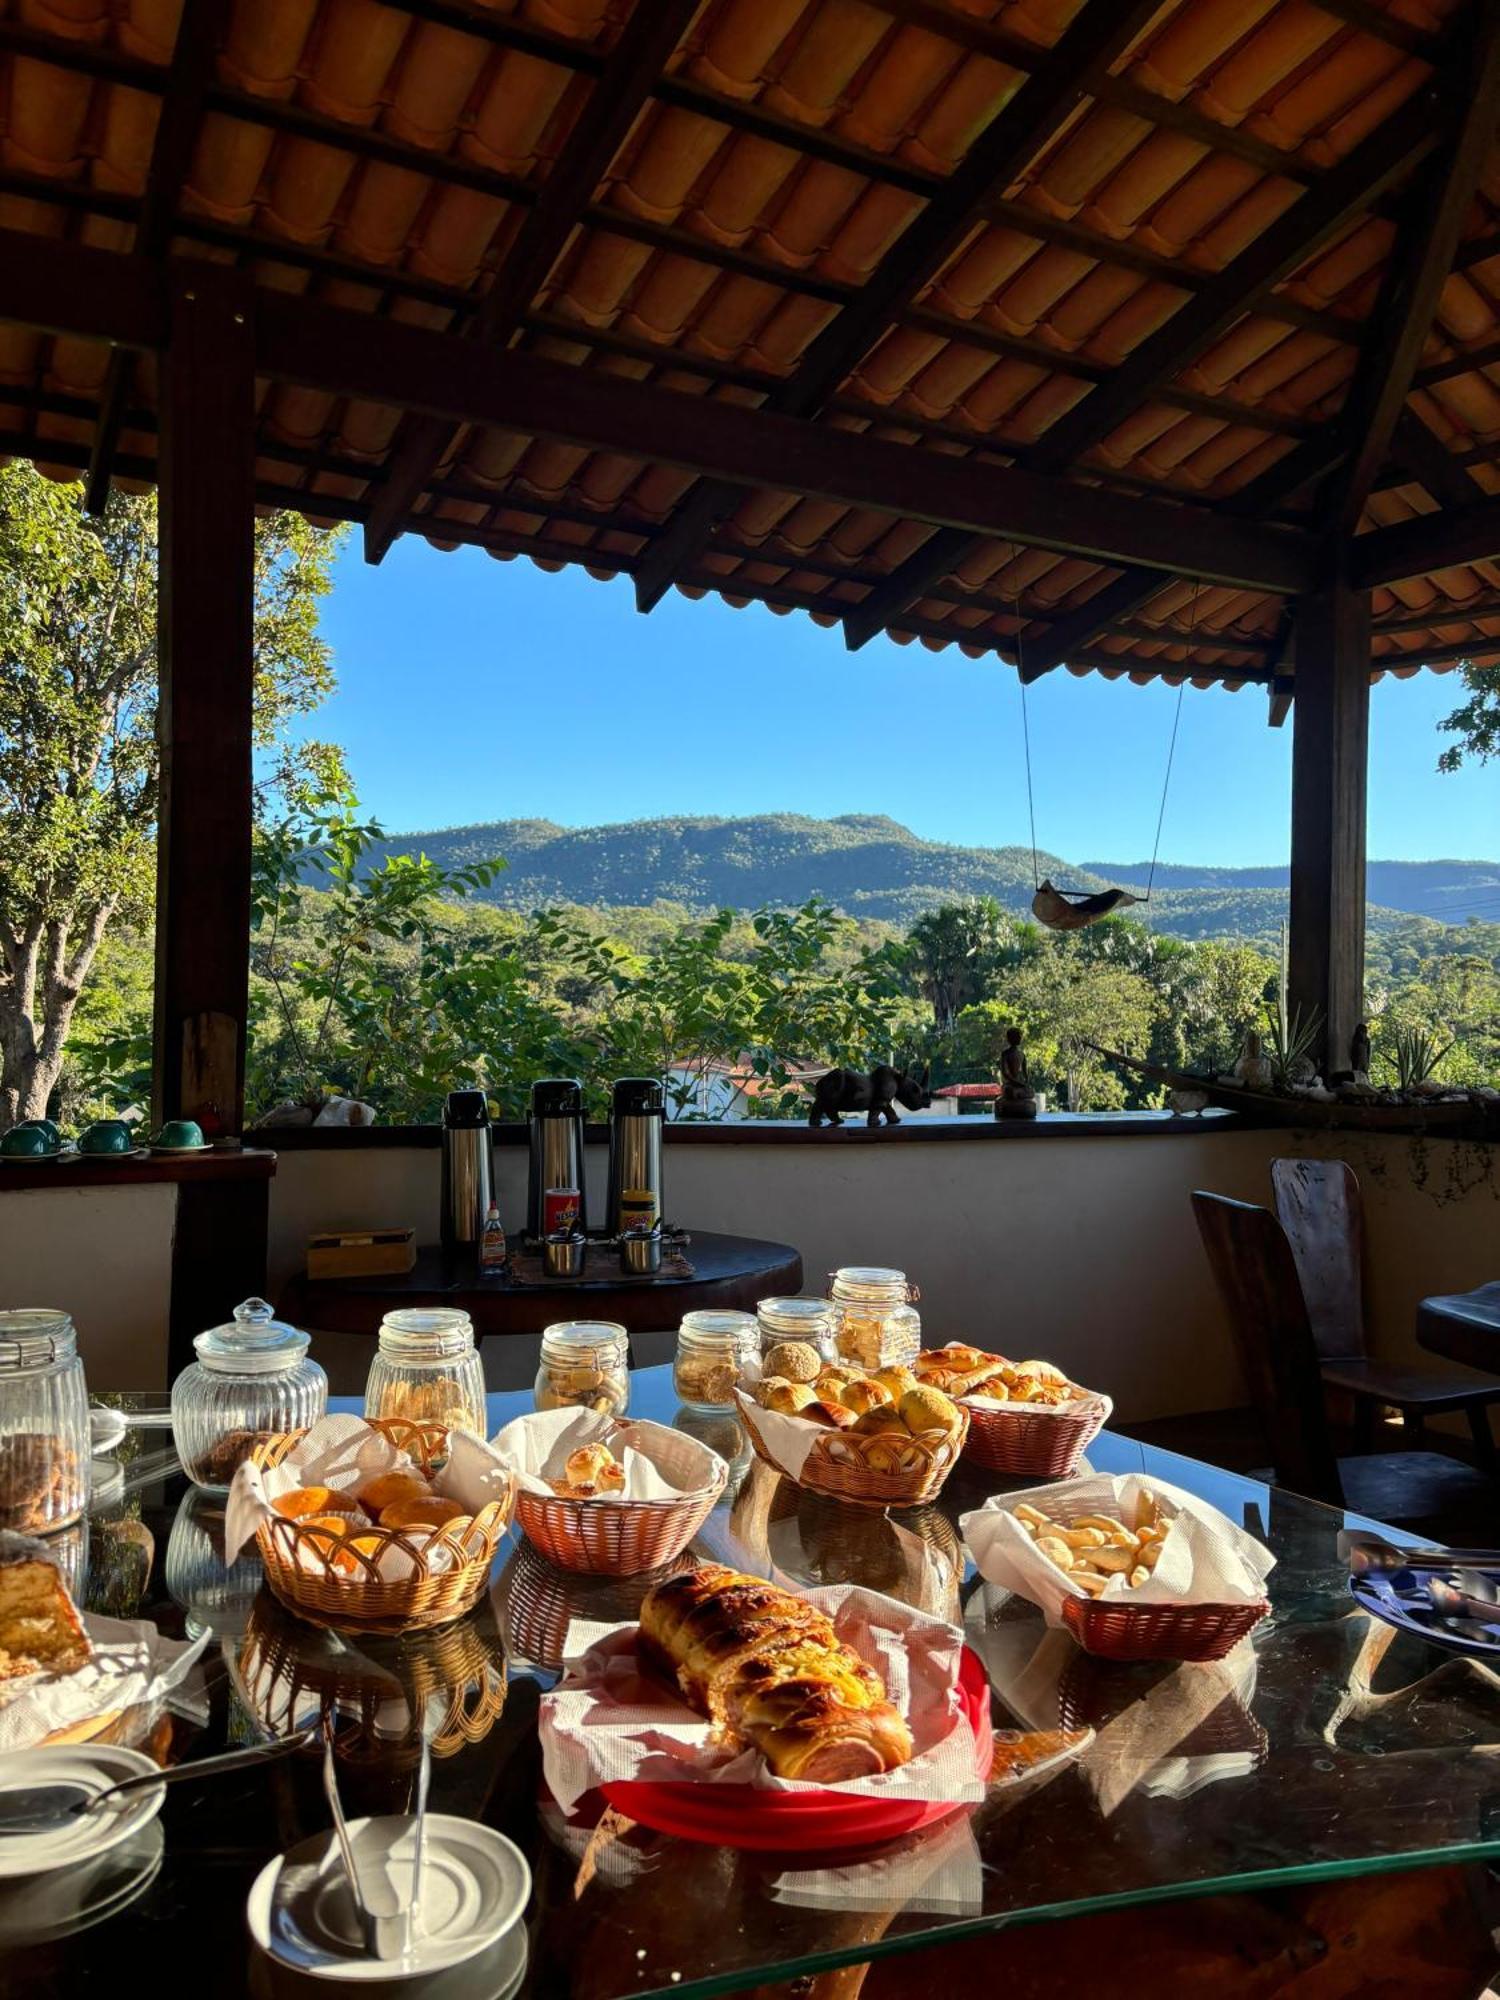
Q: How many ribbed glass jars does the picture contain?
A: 3